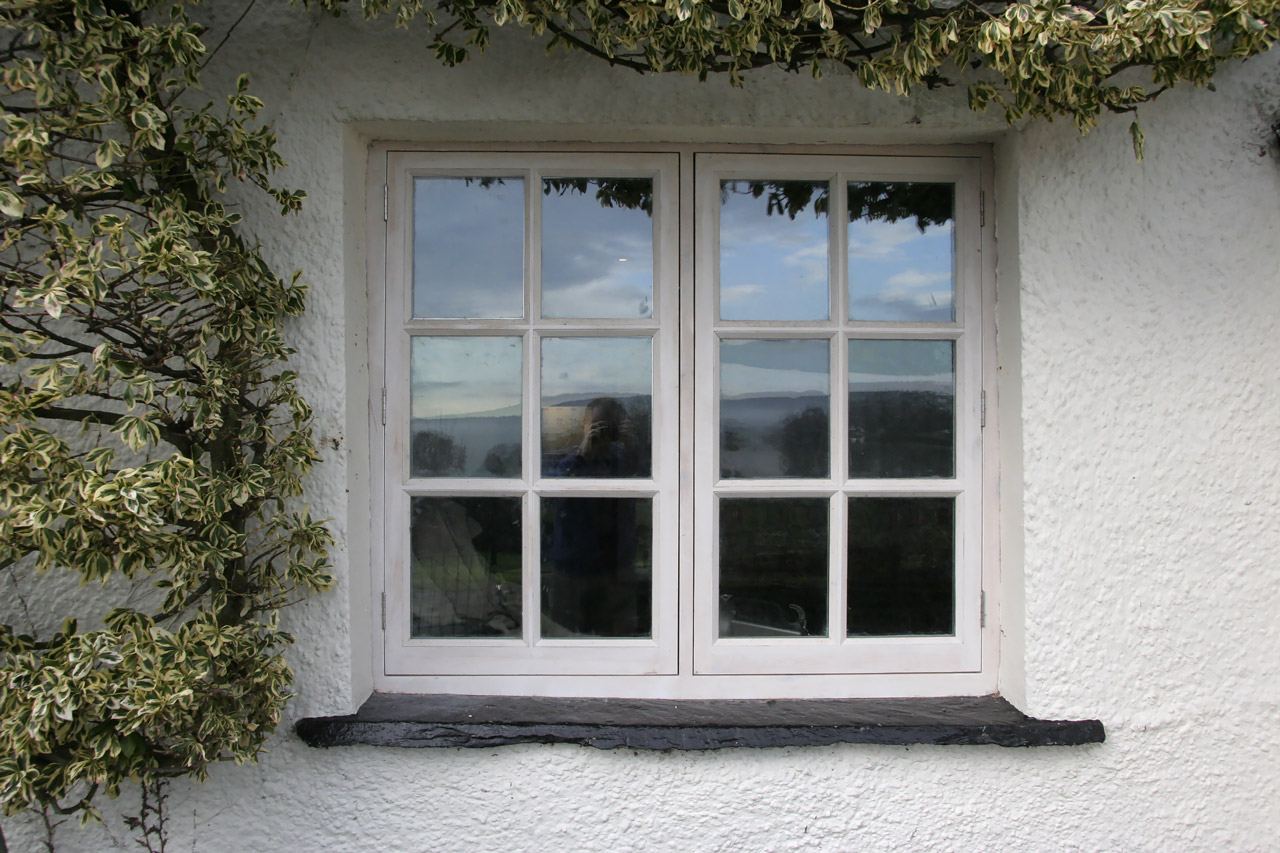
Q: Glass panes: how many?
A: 12